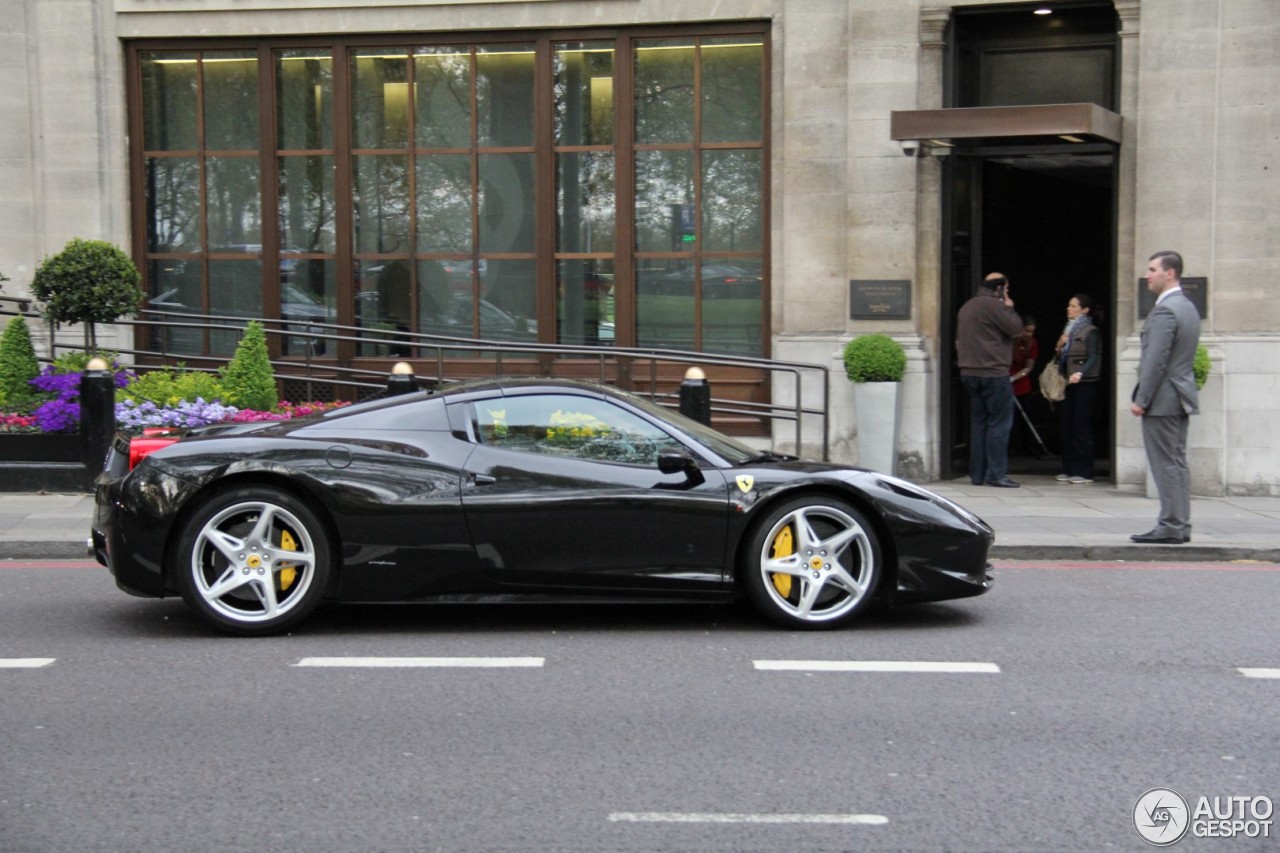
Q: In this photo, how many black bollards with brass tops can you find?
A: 3